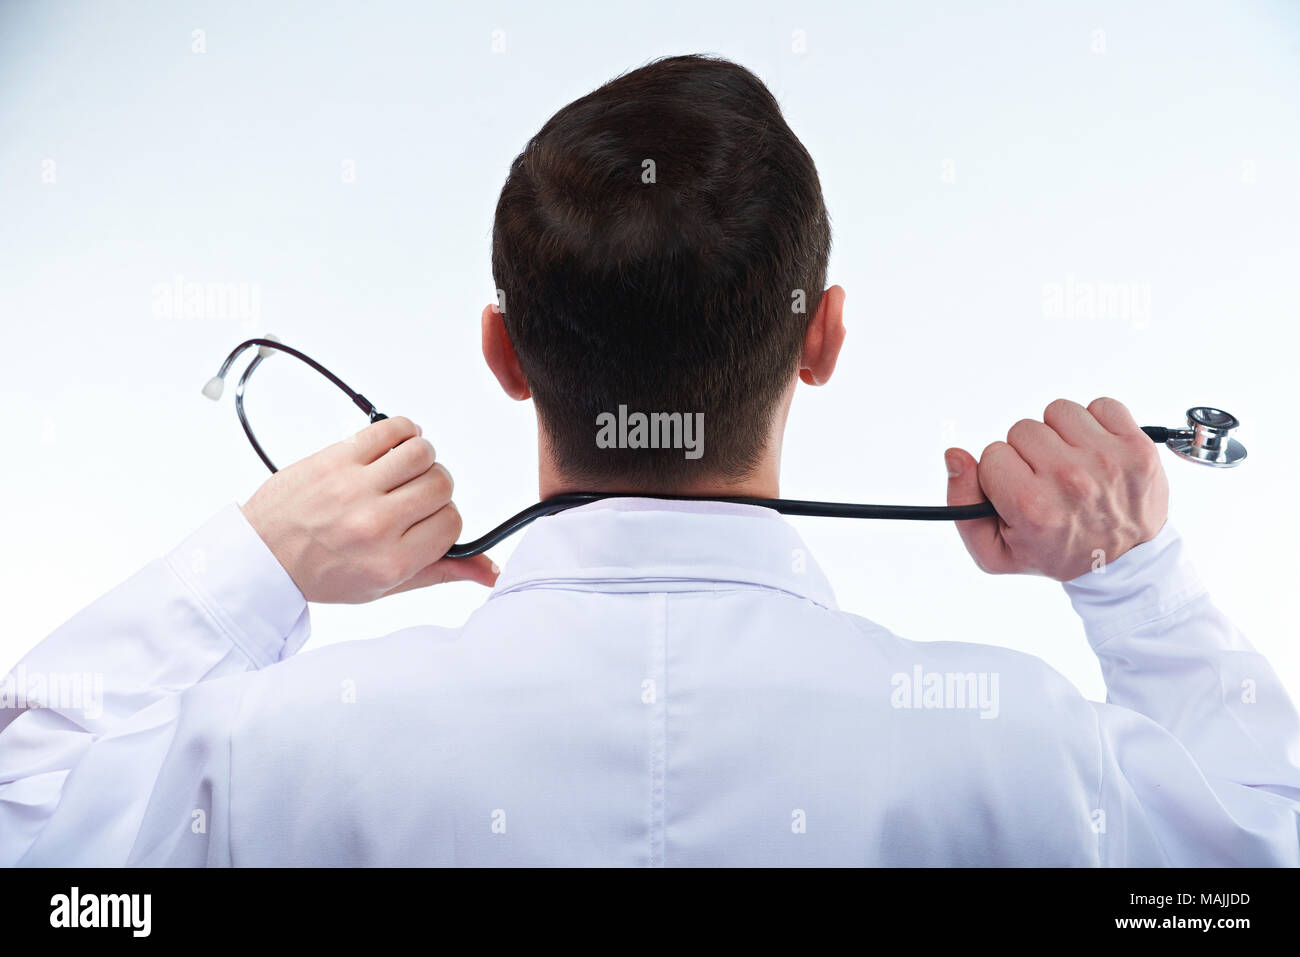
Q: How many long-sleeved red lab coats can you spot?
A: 0